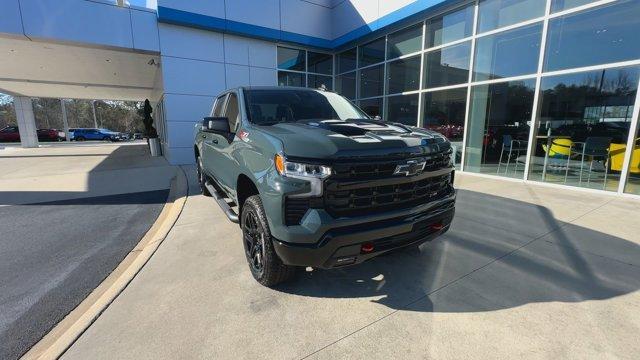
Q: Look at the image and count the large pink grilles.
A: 0